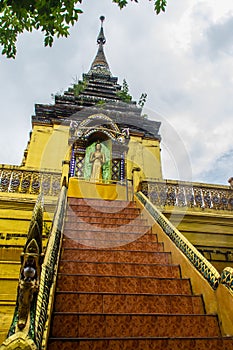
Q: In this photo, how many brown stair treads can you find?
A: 13